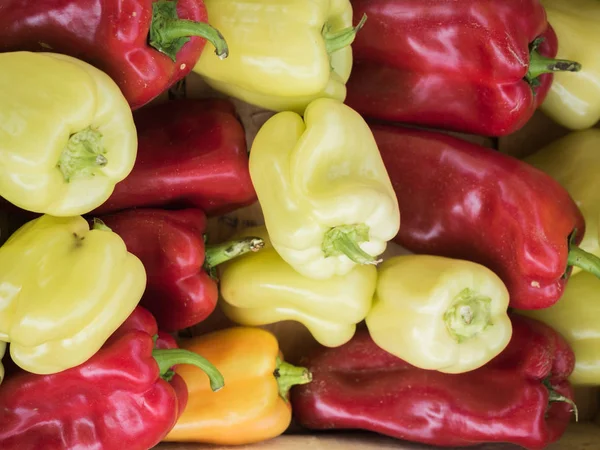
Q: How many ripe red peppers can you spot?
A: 7